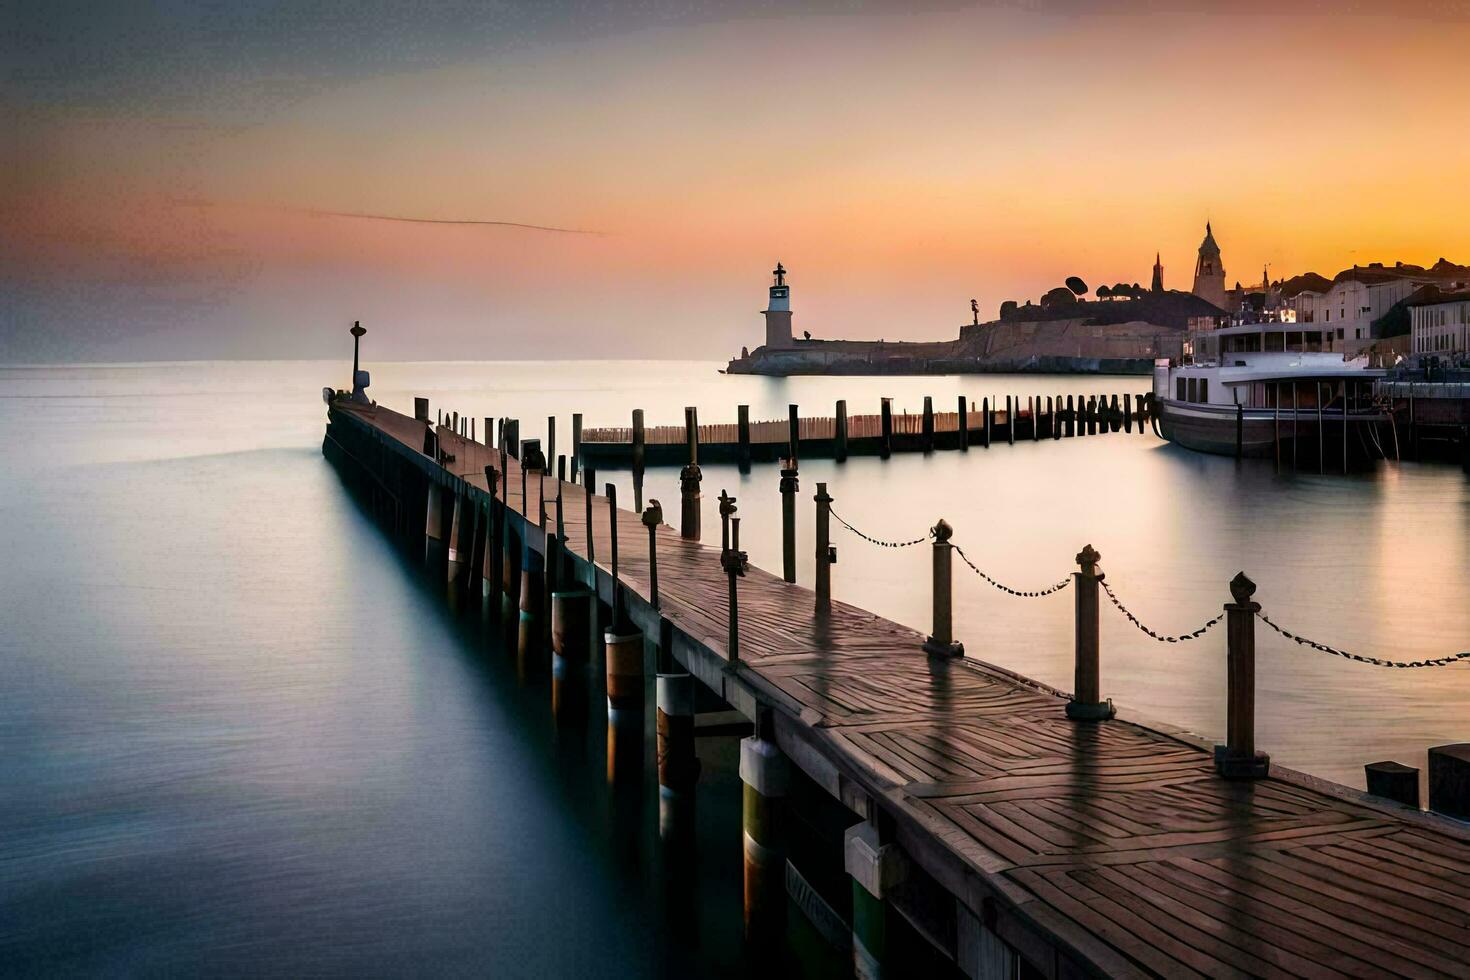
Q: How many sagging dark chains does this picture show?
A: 4